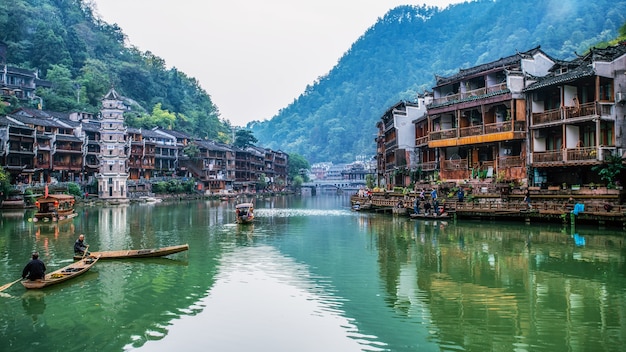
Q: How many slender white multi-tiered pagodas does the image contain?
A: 1